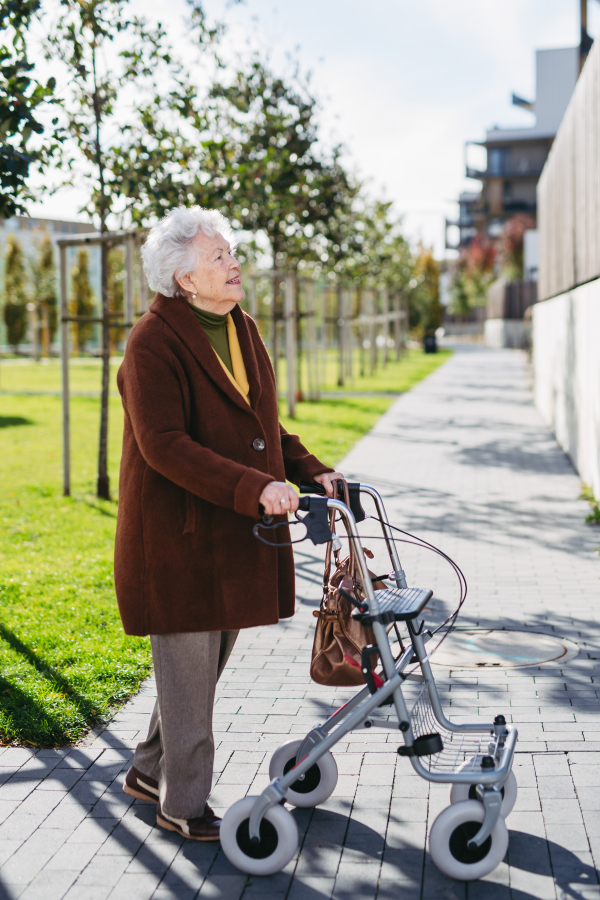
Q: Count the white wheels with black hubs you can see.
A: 4